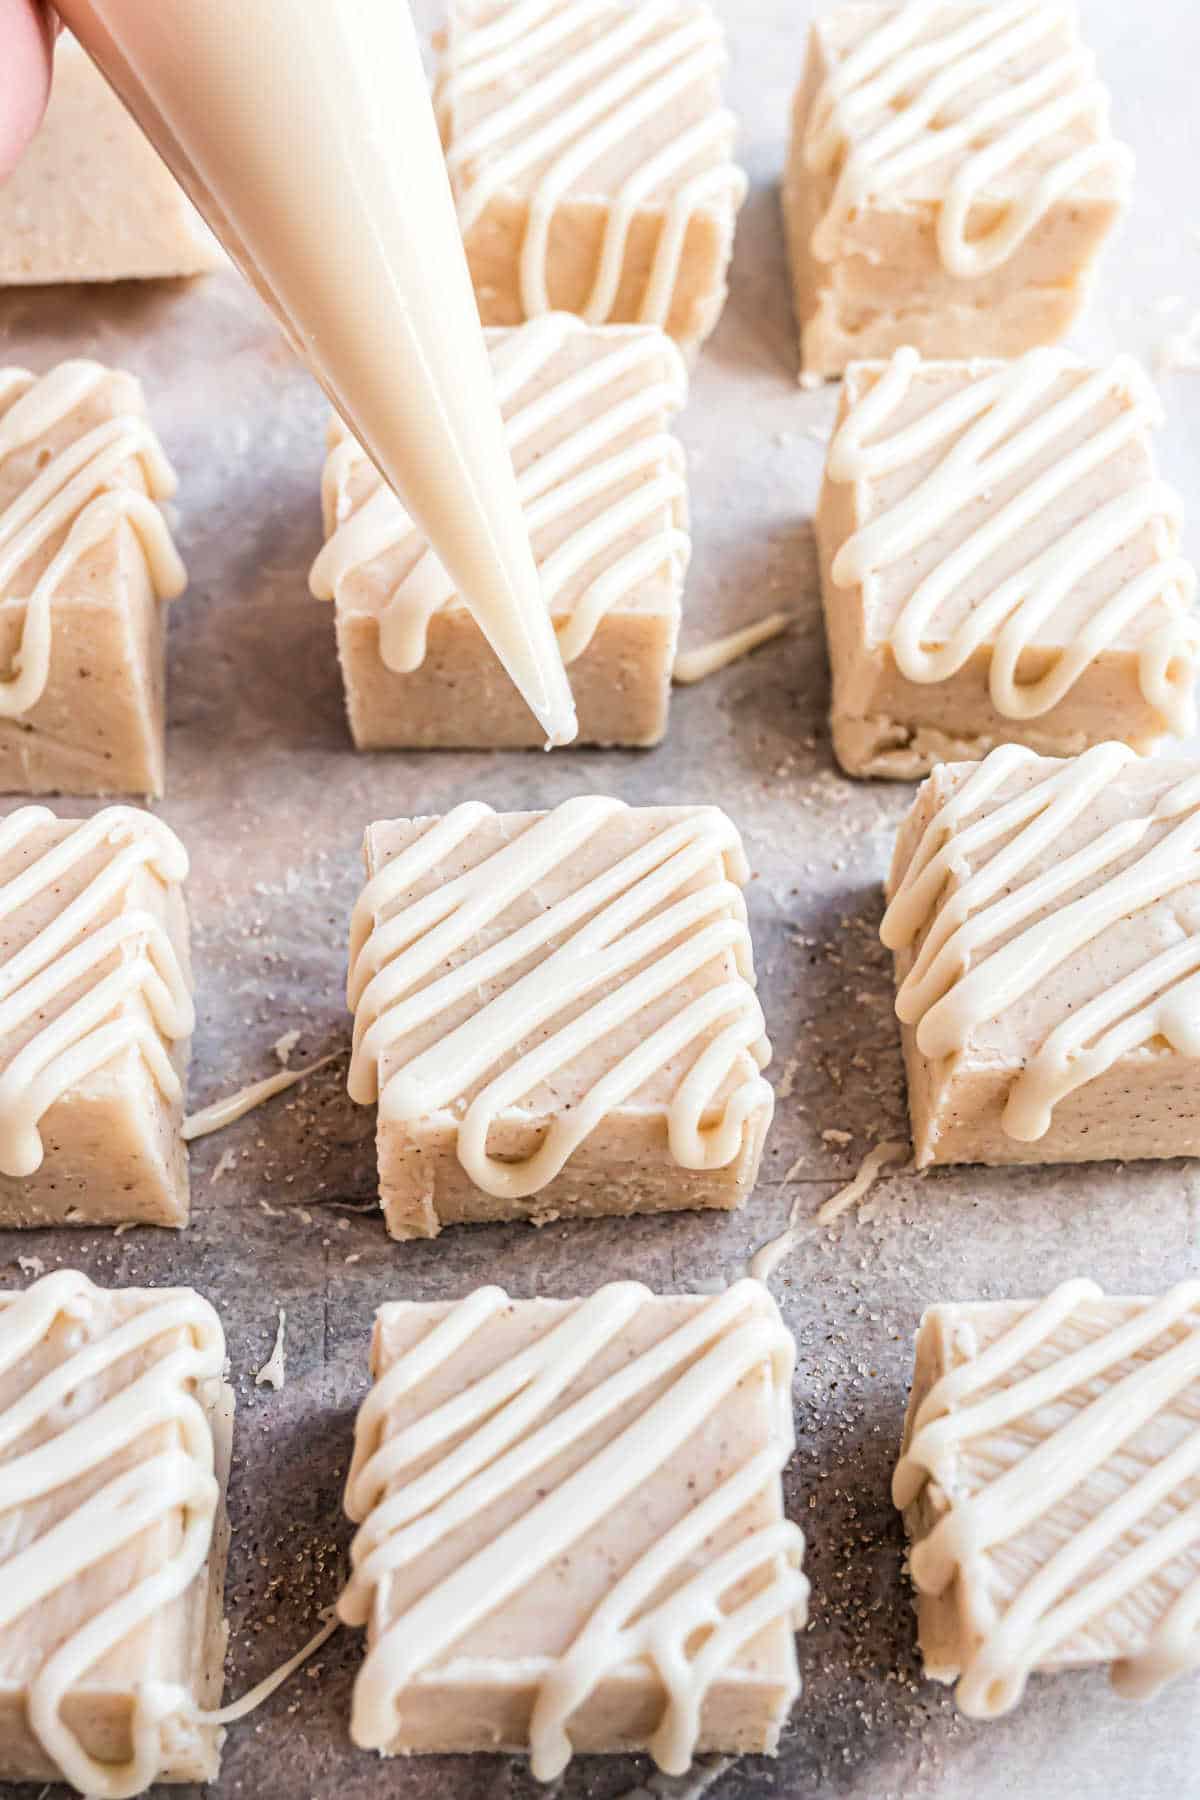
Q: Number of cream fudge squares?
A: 12